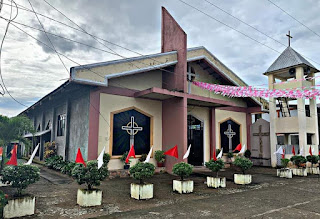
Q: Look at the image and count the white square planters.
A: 9